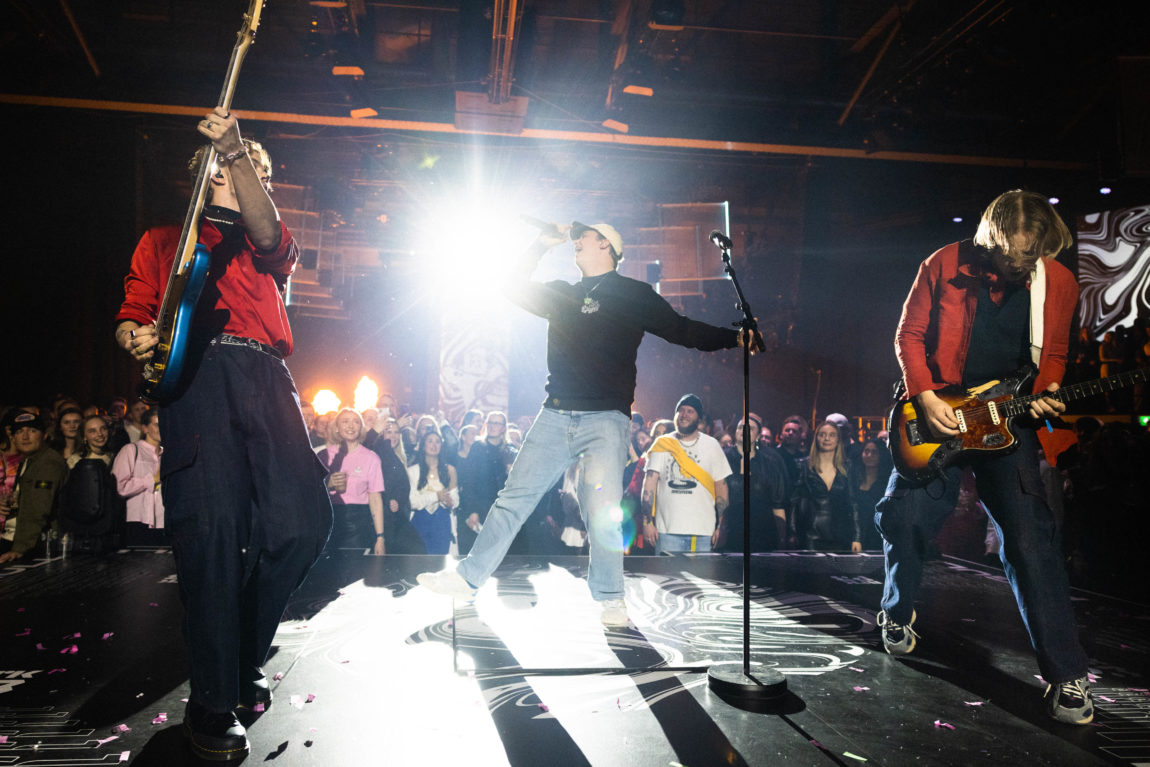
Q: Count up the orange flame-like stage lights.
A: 2